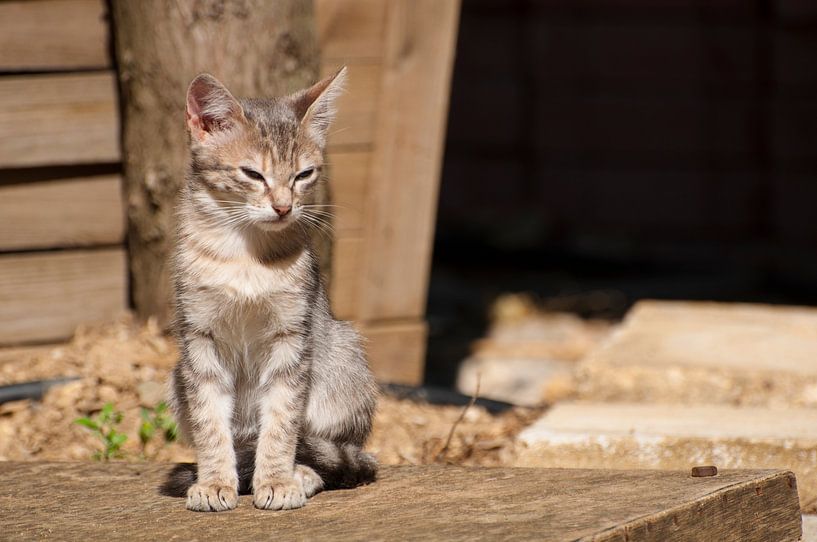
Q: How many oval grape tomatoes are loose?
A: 0